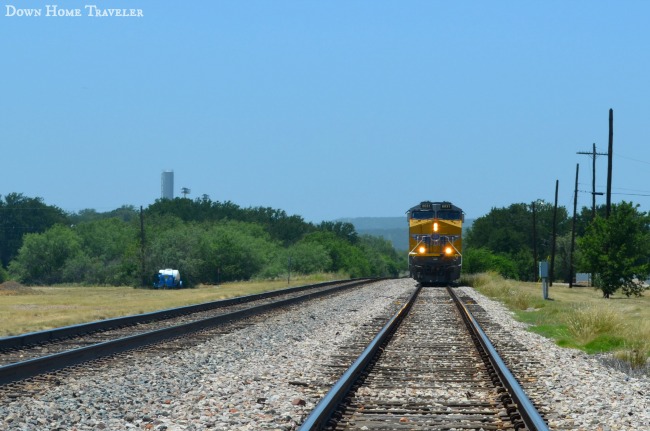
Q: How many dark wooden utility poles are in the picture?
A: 6